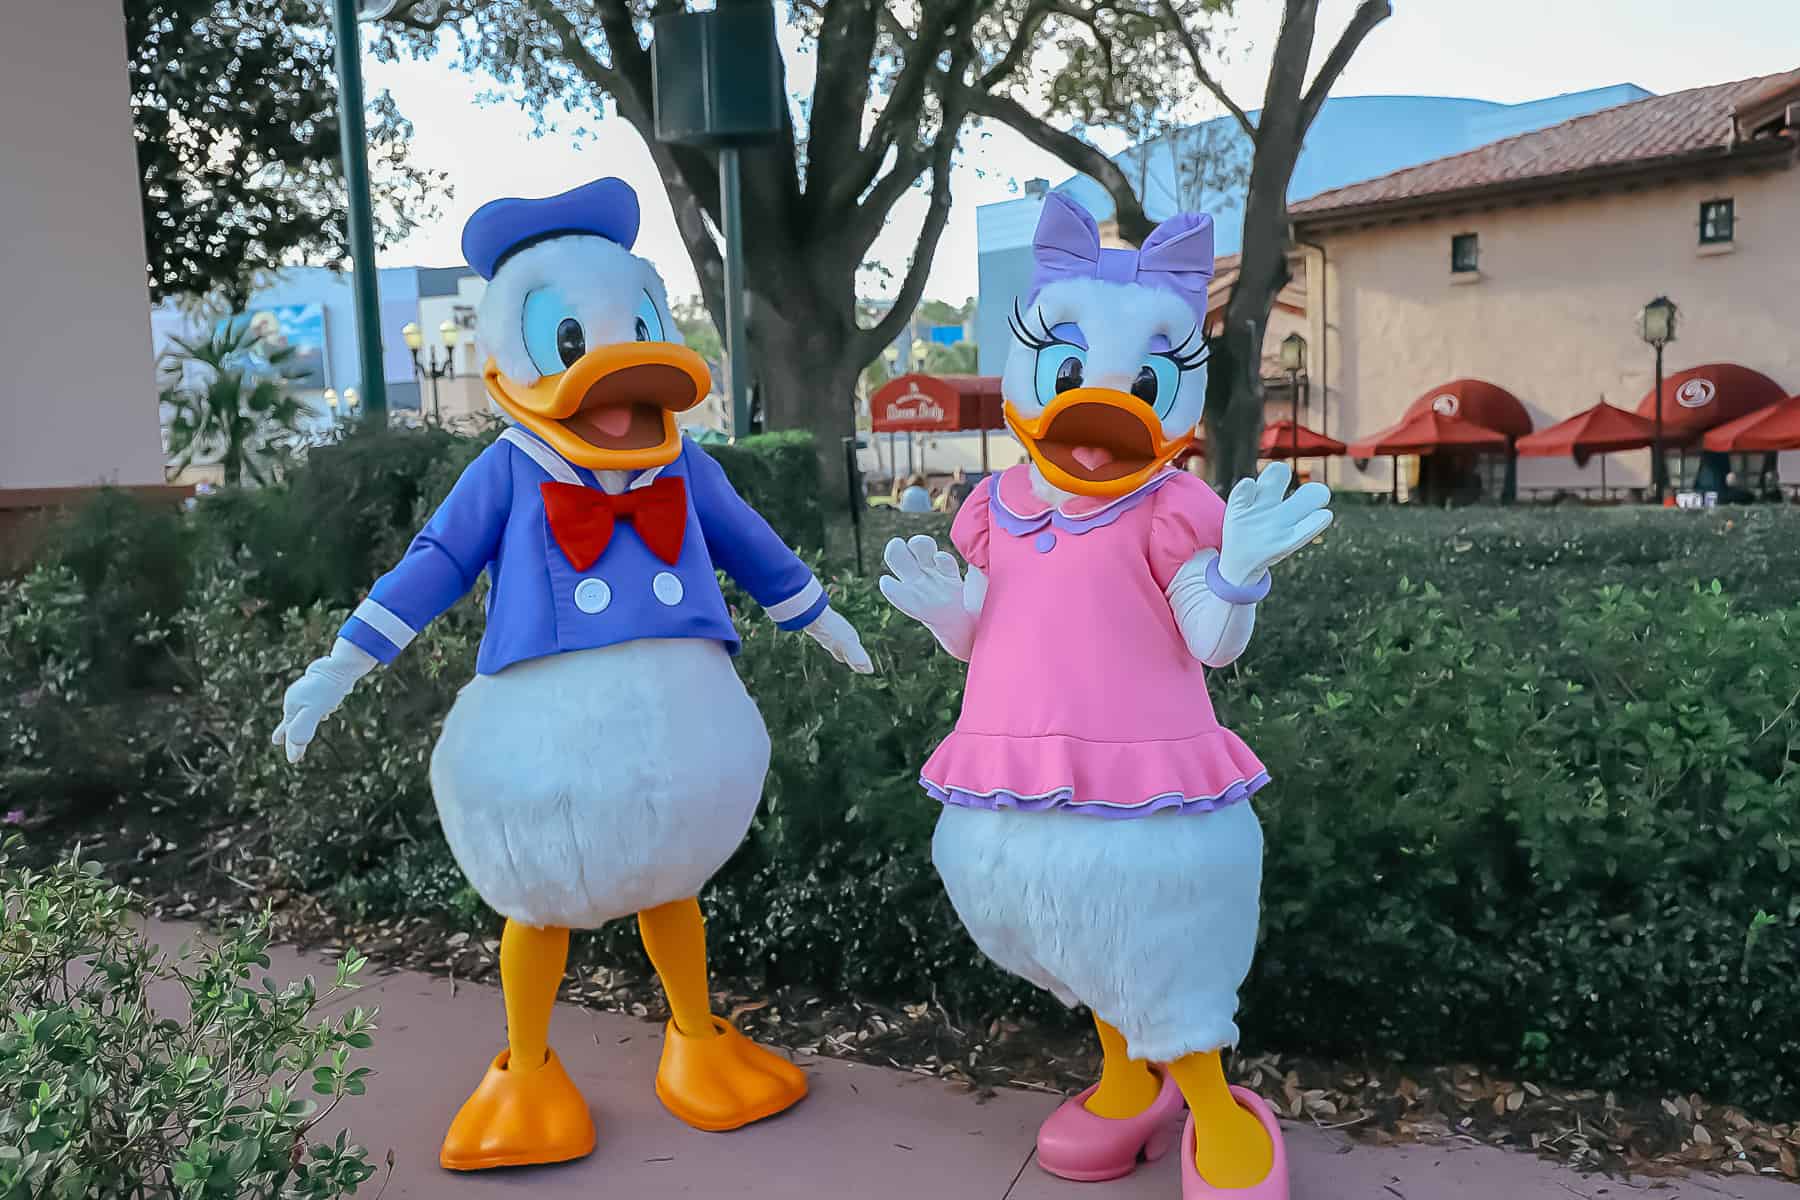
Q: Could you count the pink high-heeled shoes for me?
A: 2